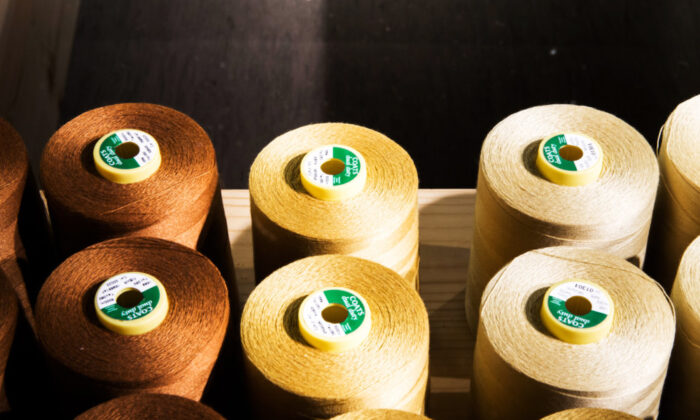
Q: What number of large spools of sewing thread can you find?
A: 13